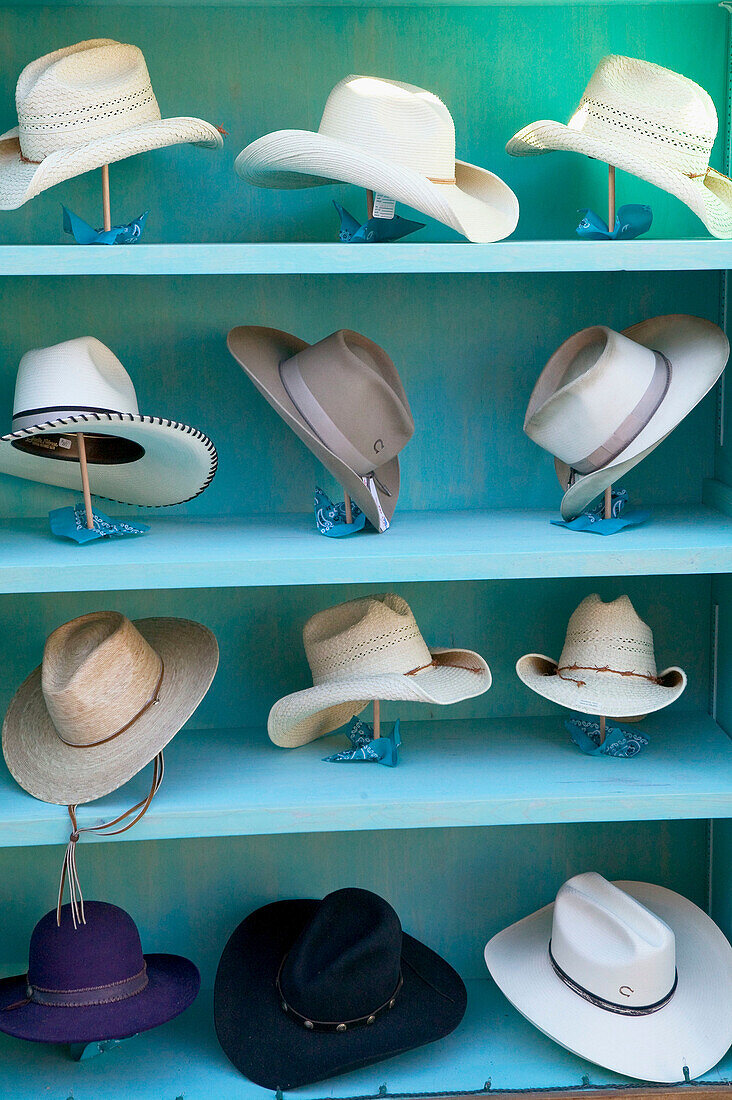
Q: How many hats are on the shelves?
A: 12